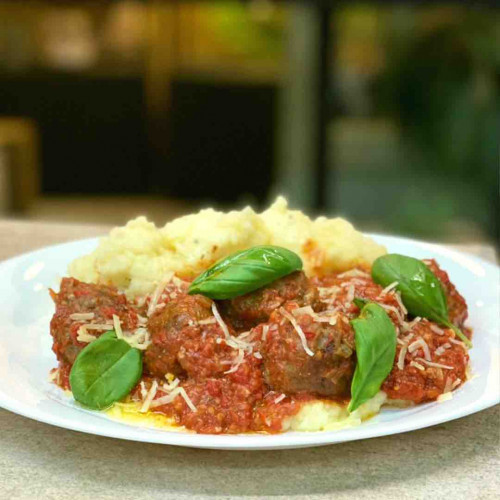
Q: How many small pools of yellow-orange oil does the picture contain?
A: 1